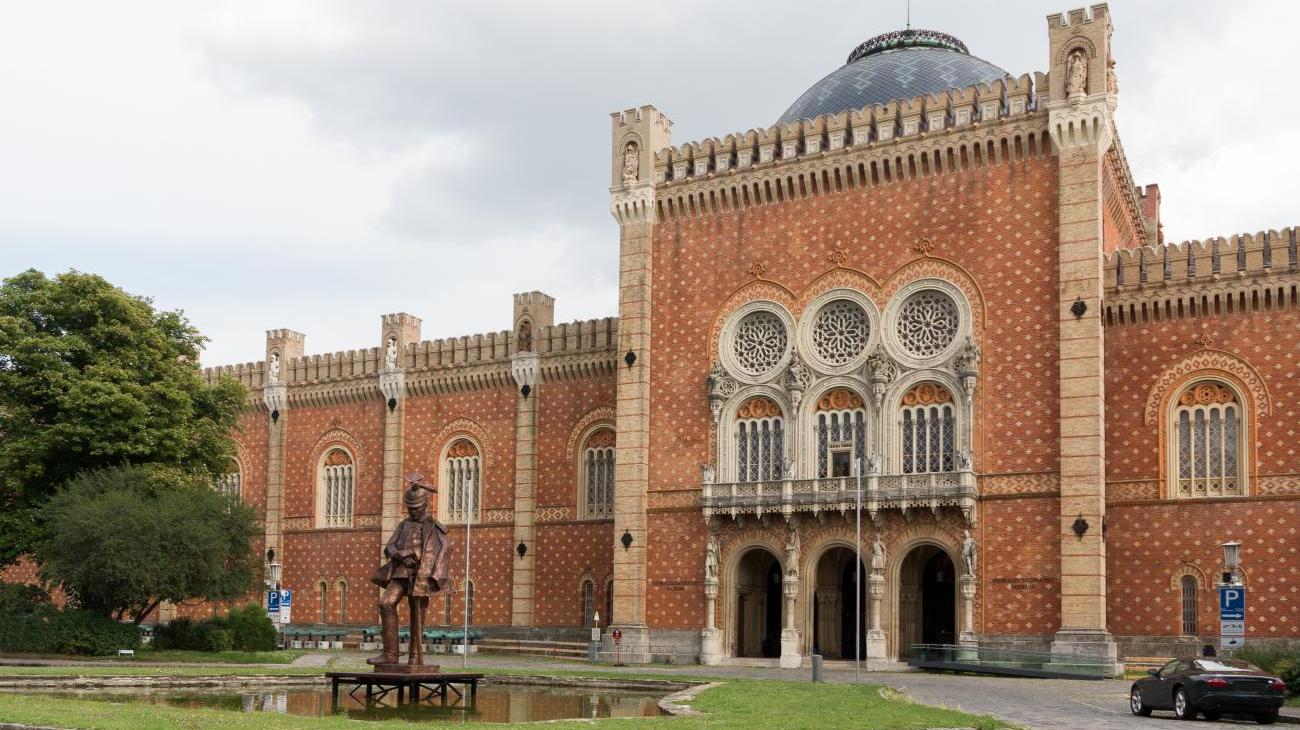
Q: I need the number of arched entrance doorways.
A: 3